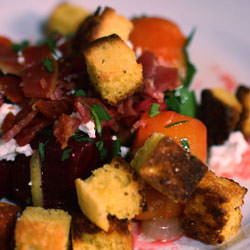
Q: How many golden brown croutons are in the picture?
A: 10